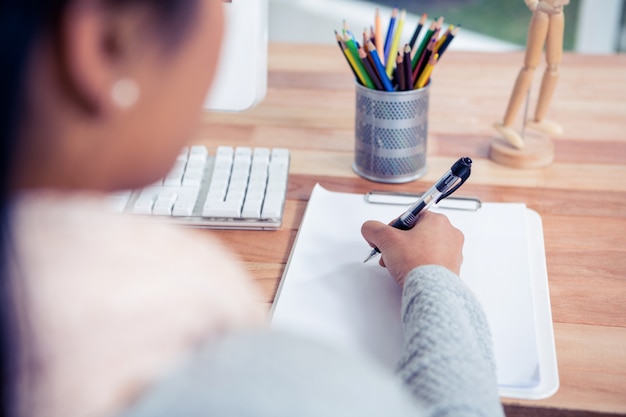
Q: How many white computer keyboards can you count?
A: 1